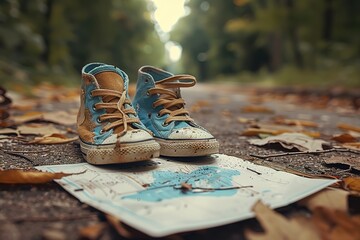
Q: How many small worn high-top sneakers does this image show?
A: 2